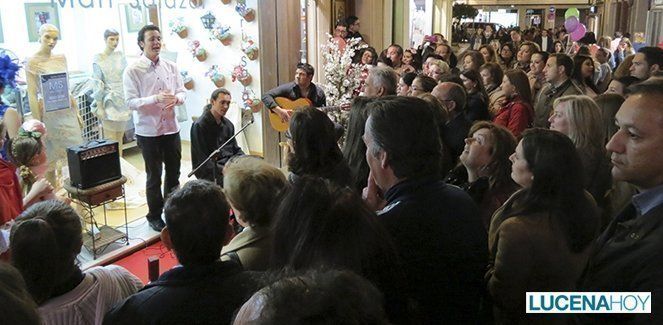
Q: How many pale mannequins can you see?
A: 2